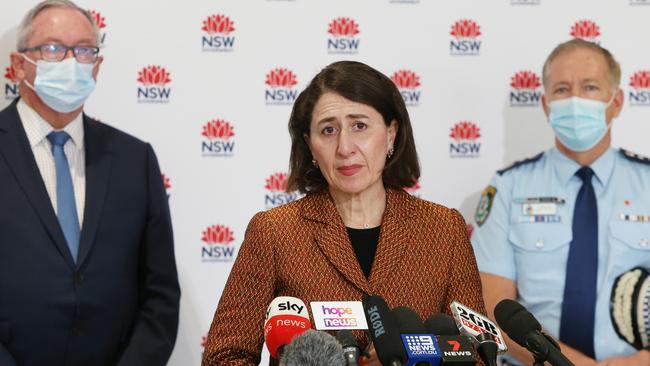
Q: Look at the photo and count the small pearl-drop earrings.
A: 2